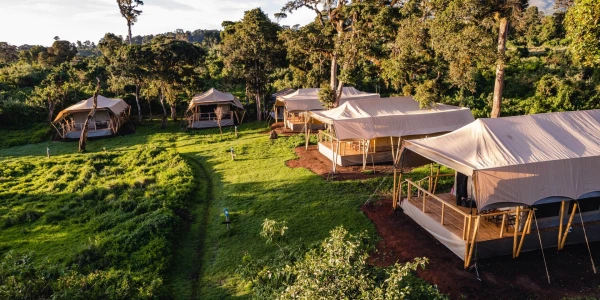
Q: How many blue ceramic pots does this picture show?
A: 0